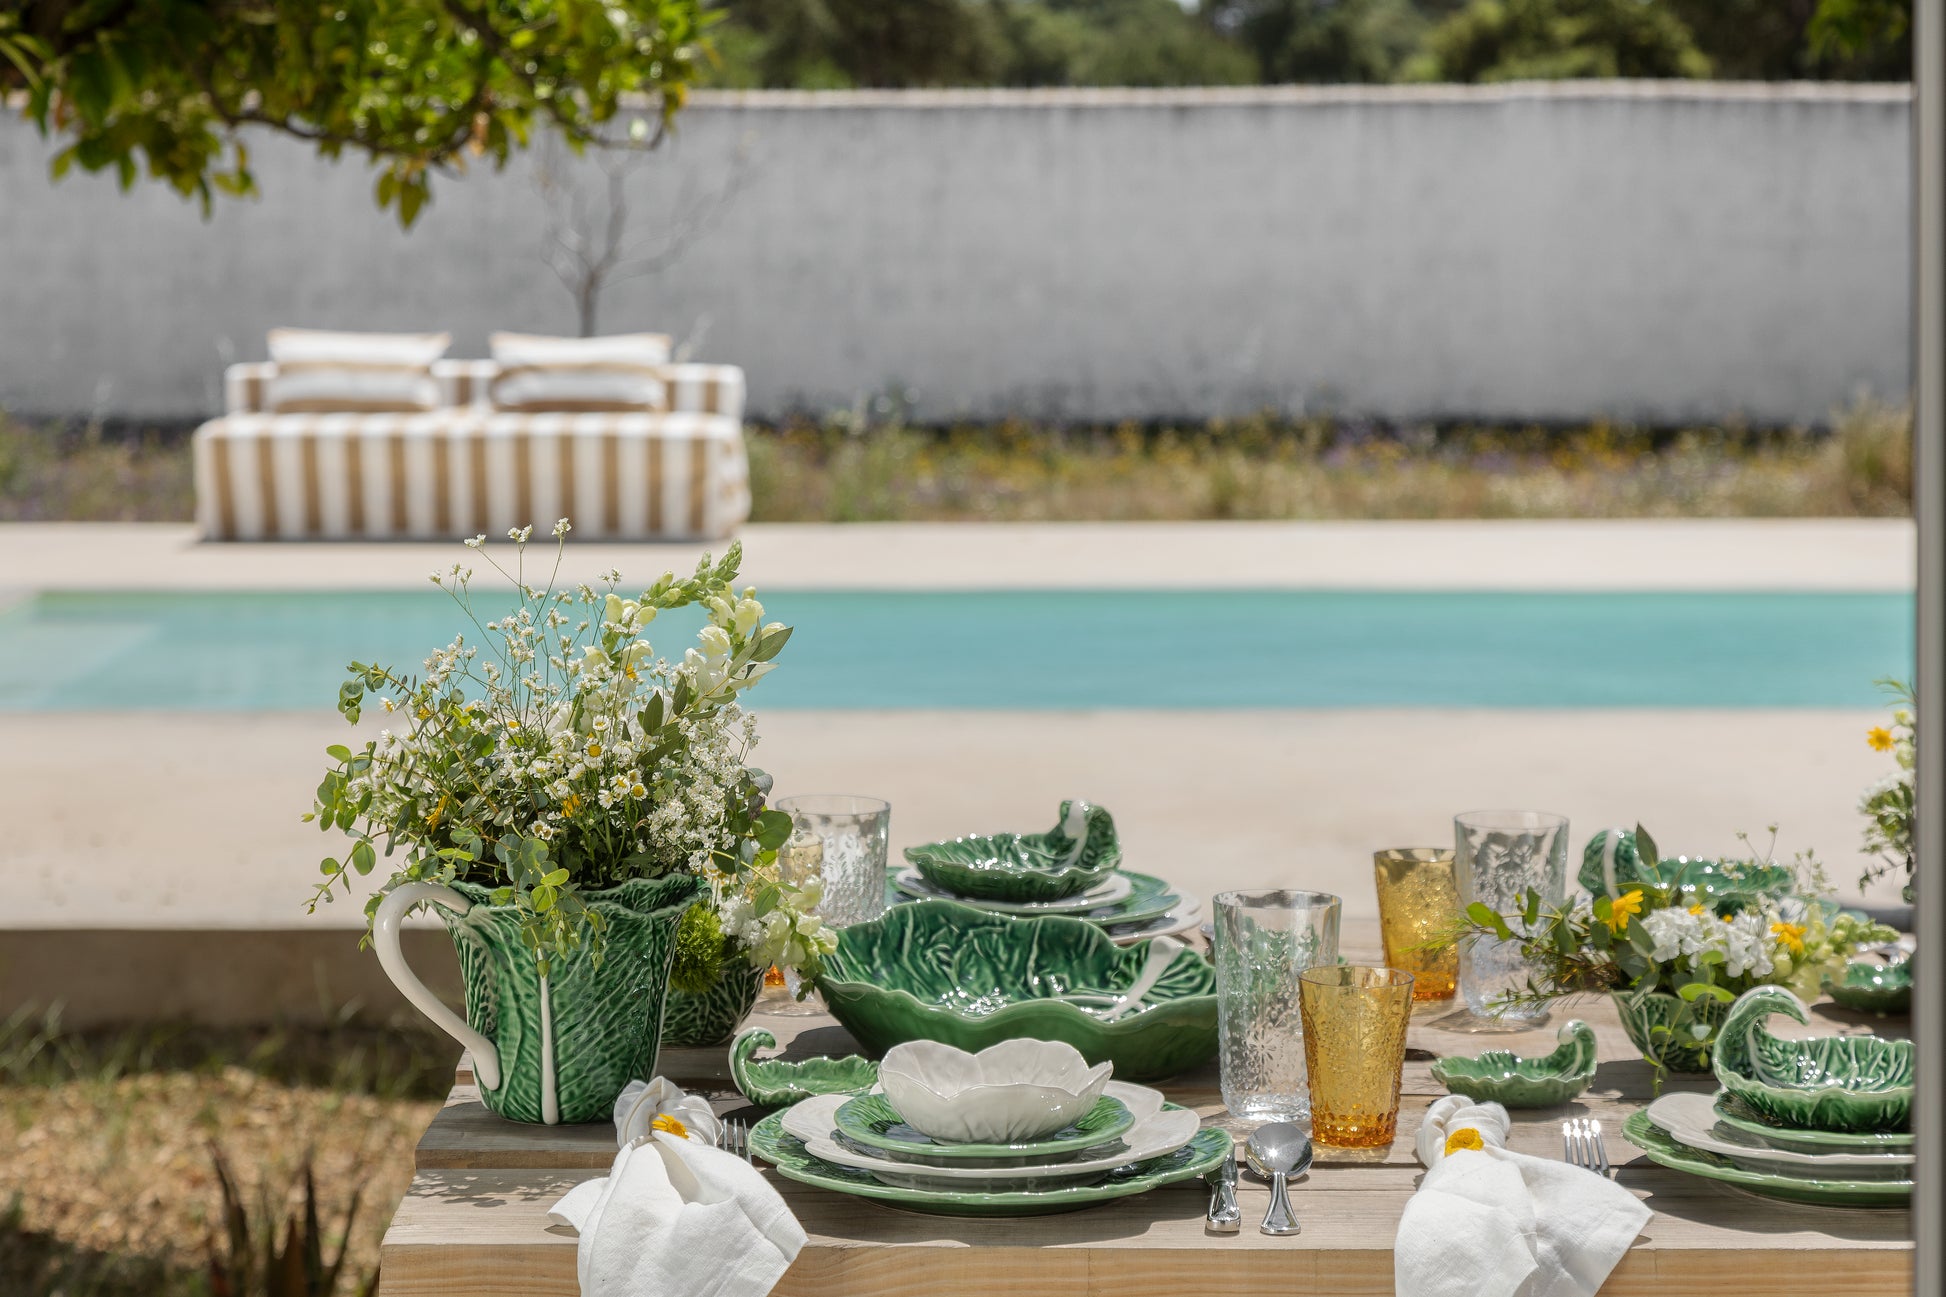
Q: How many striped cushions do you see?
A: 2